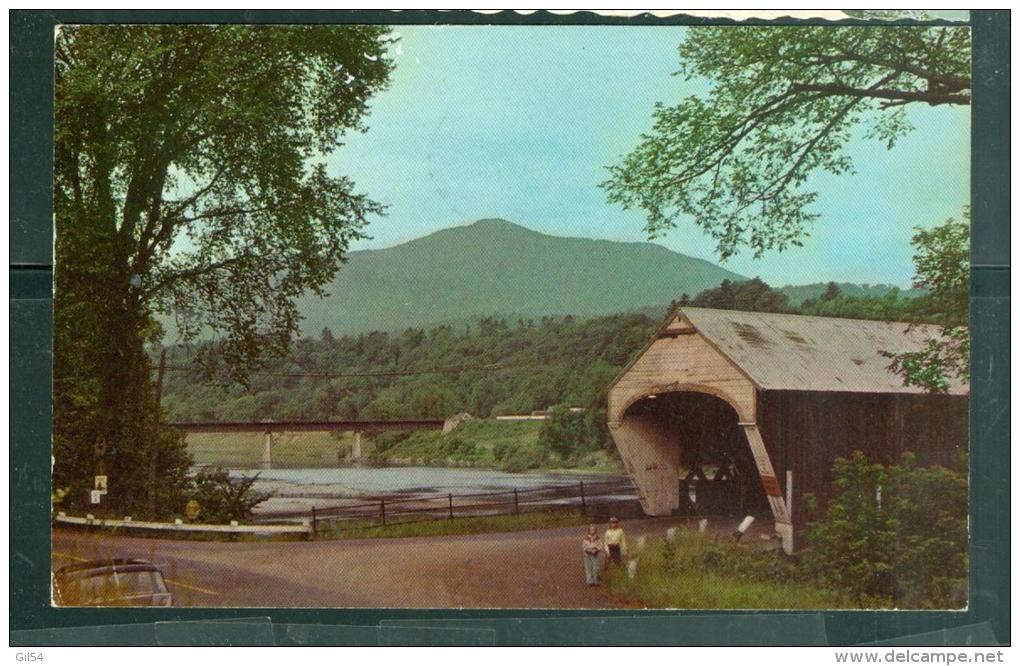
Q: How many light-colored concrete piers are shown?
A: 2